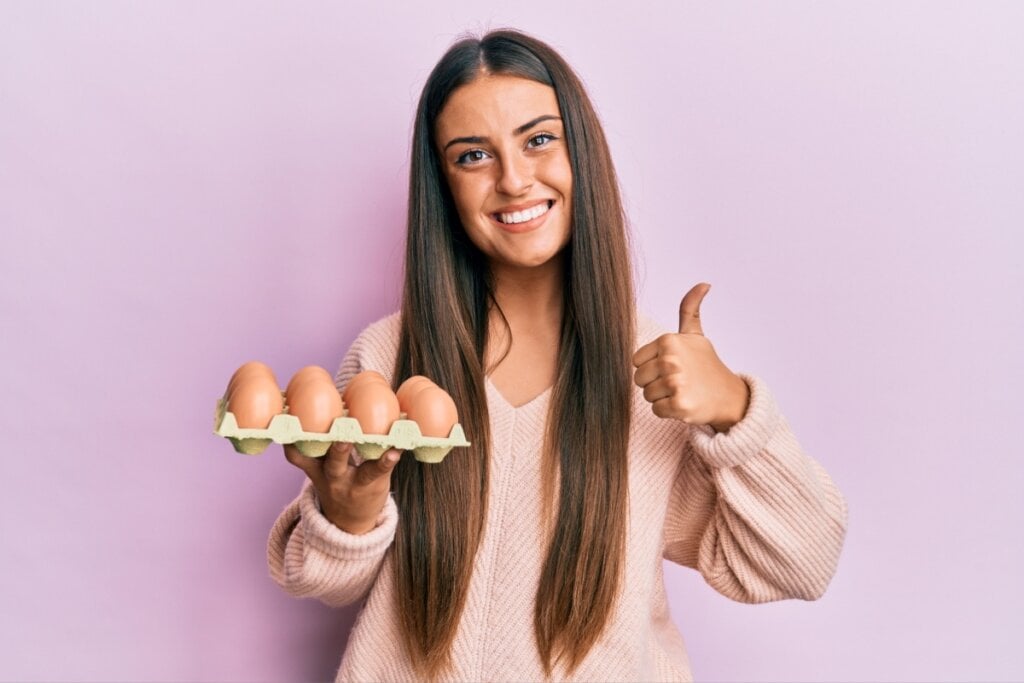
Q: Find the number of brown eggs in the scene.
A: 12